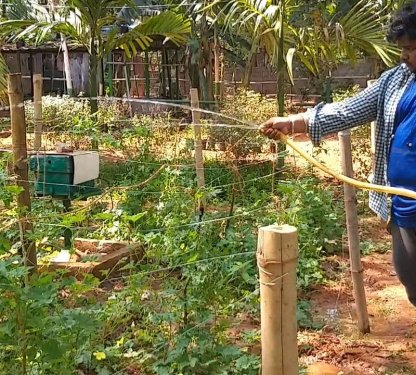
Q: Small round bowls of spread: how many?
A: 0